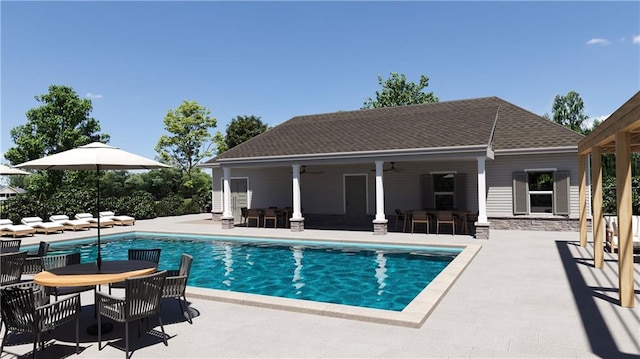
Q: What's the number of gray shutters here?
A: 4